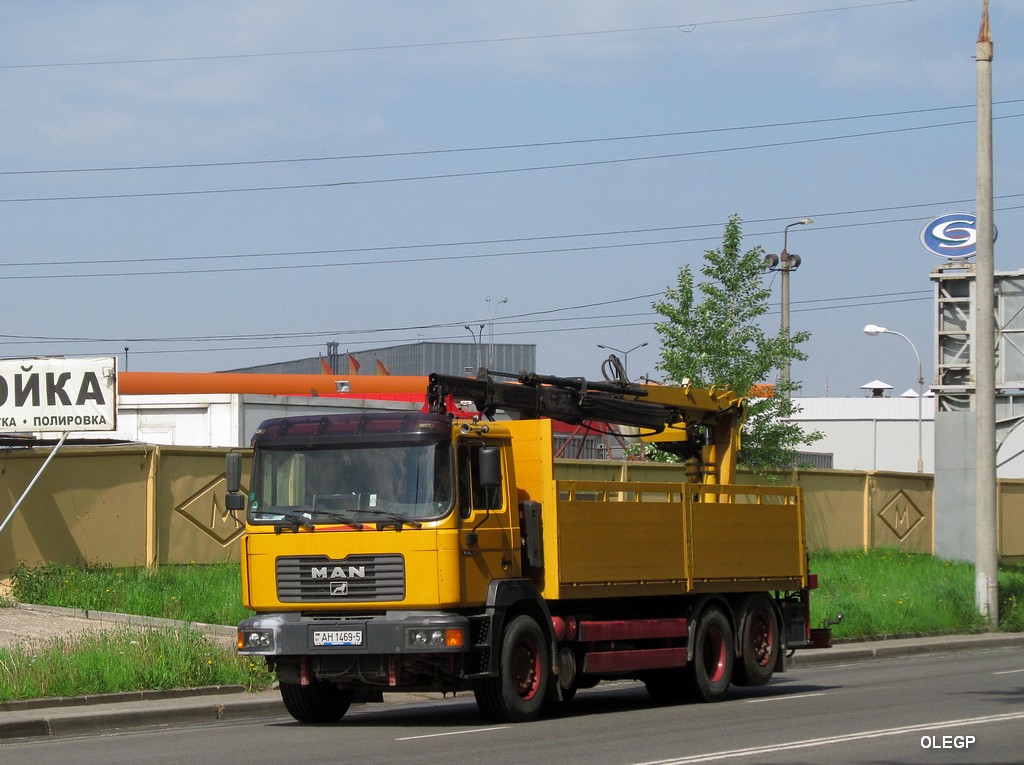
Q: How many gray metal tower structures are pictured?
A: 1